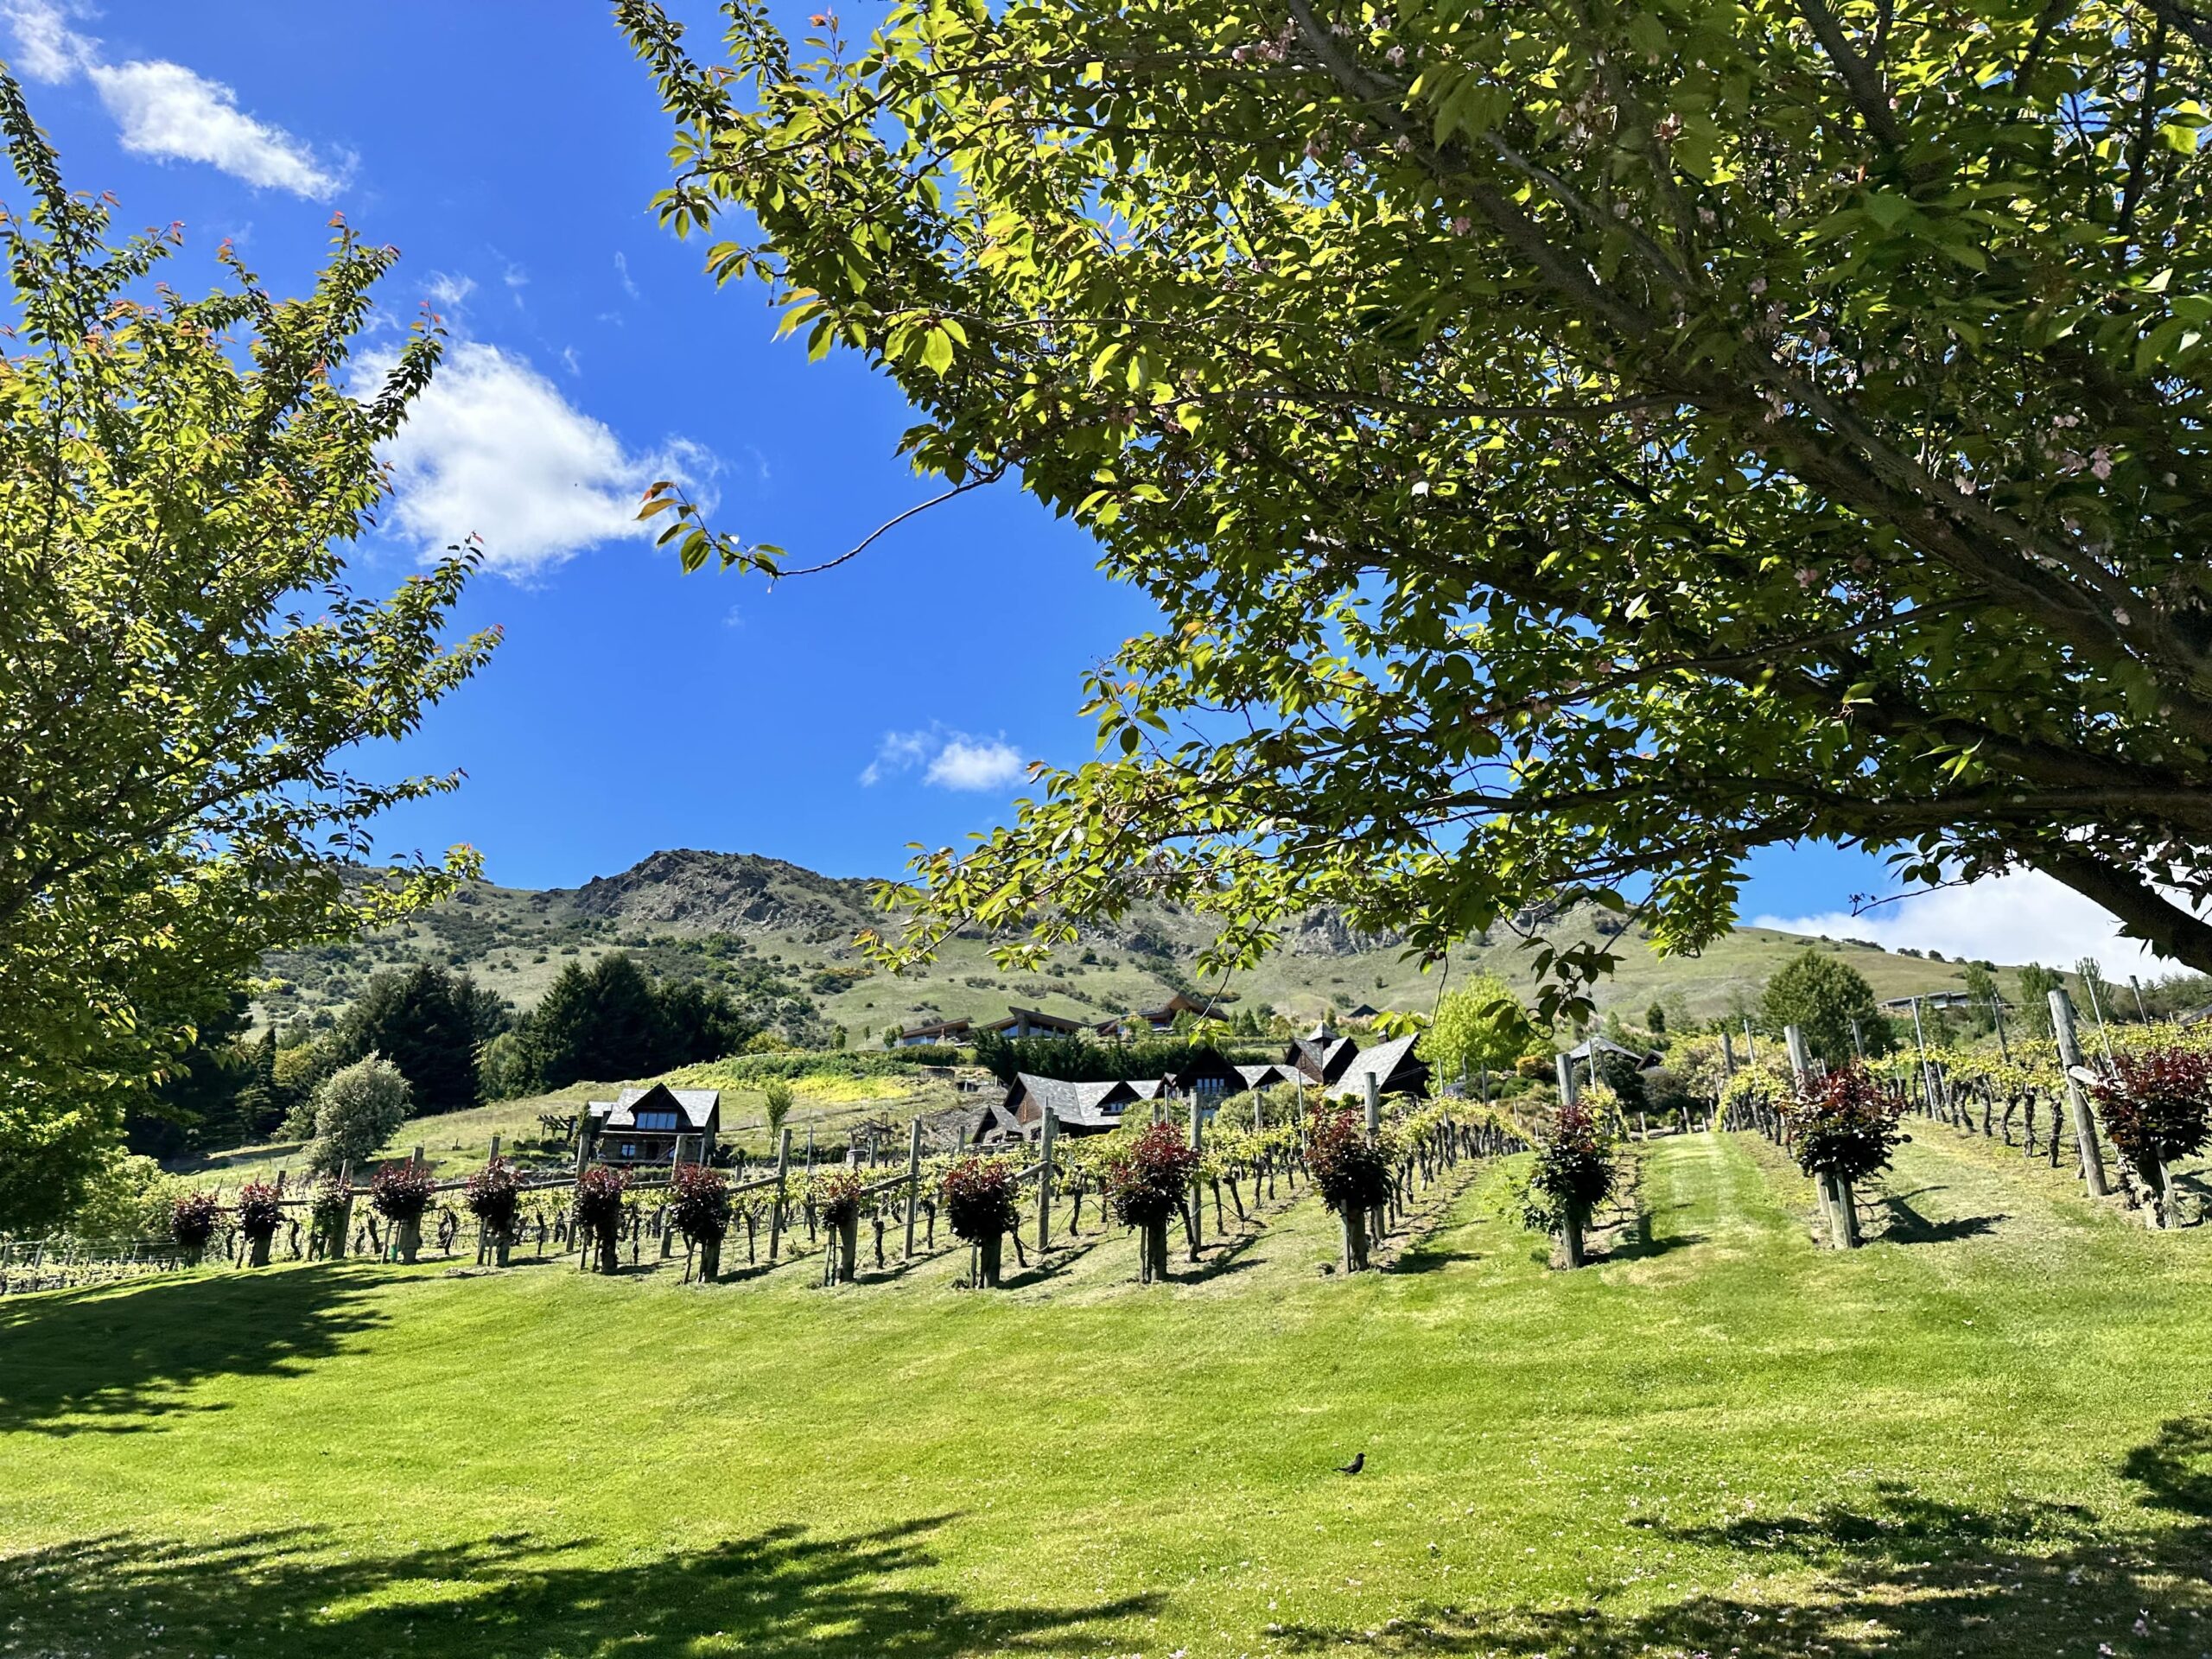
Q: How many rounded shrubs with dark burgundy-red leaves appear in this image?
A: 14